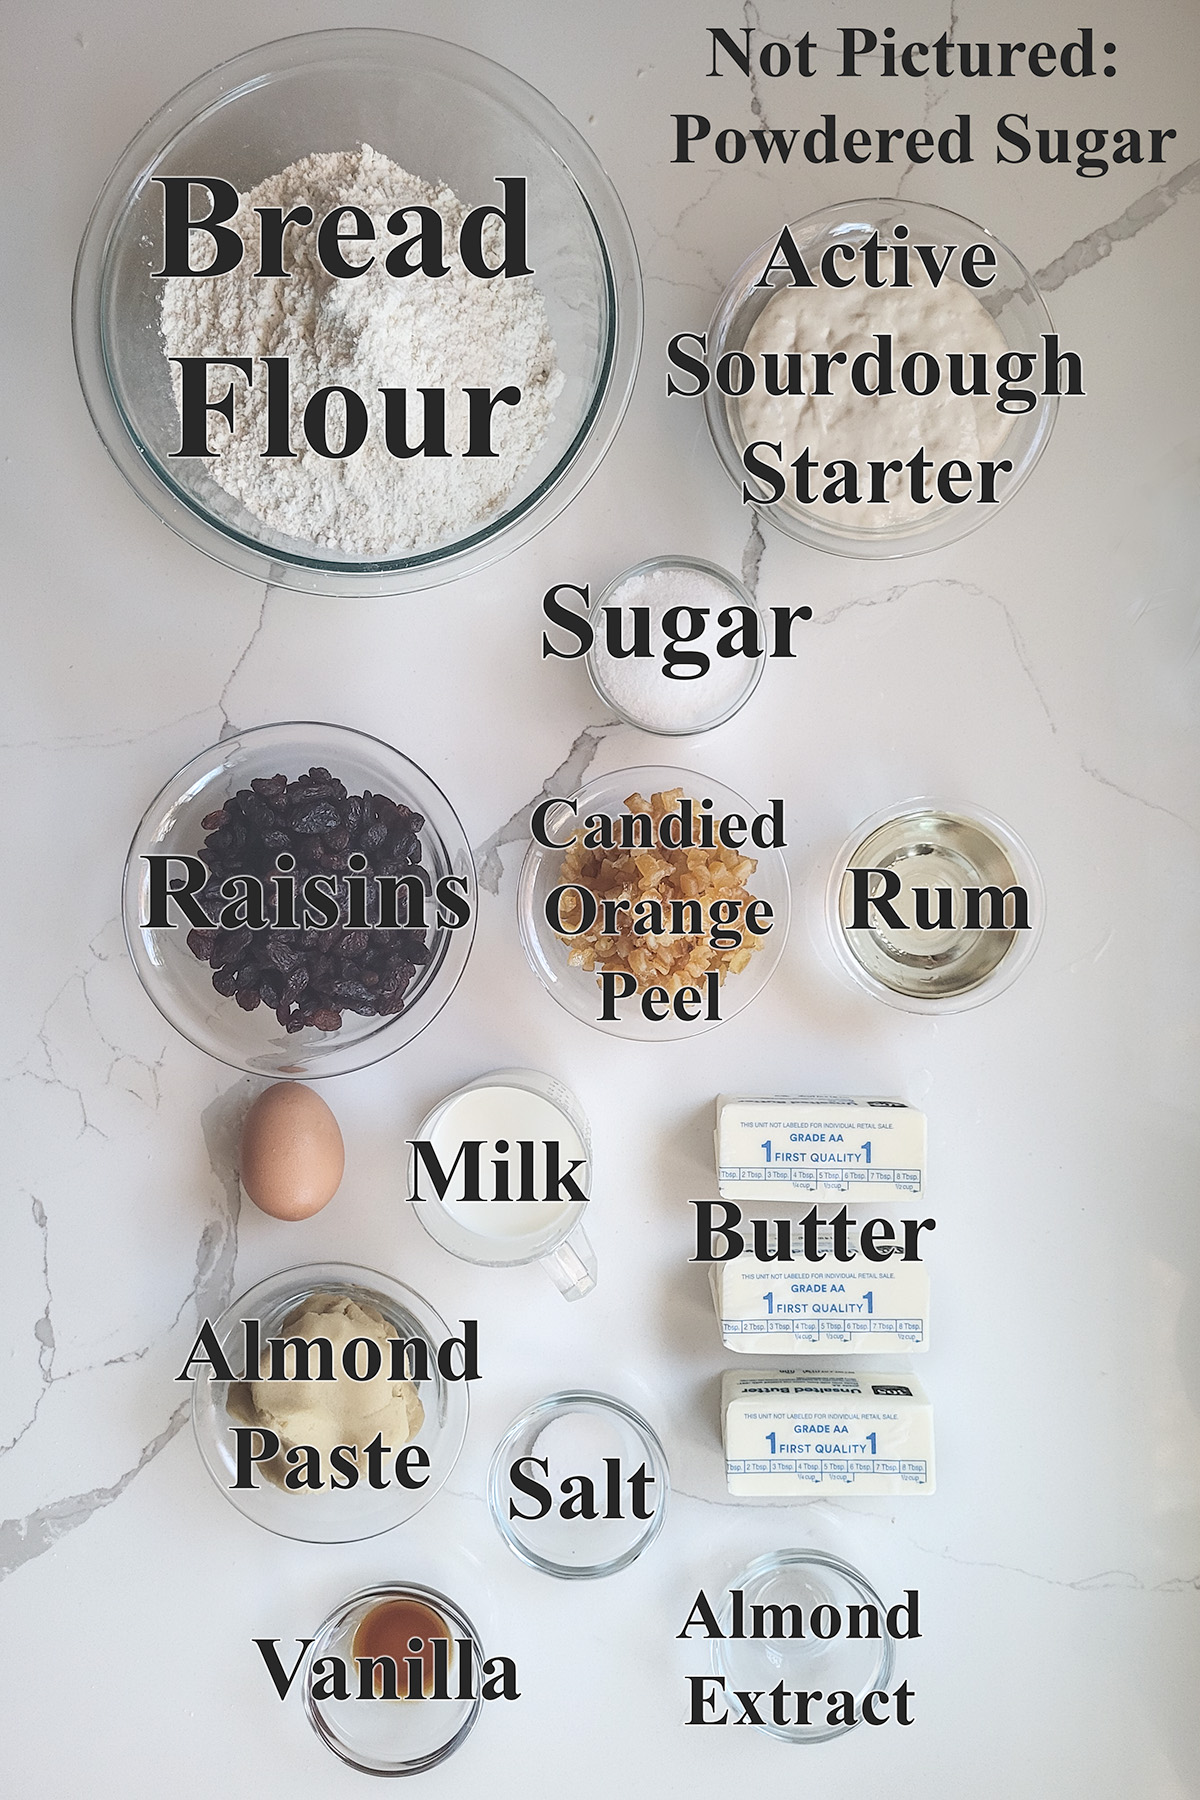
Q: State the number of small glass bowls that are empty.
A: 0